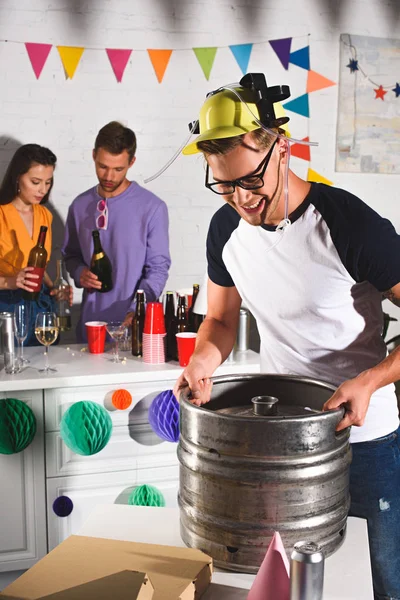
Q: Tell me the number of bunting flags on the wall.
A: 12